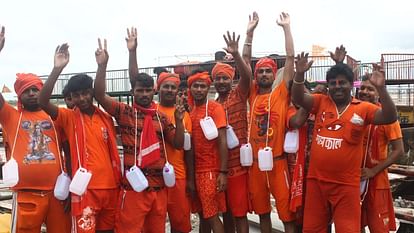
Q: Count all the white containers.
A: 11